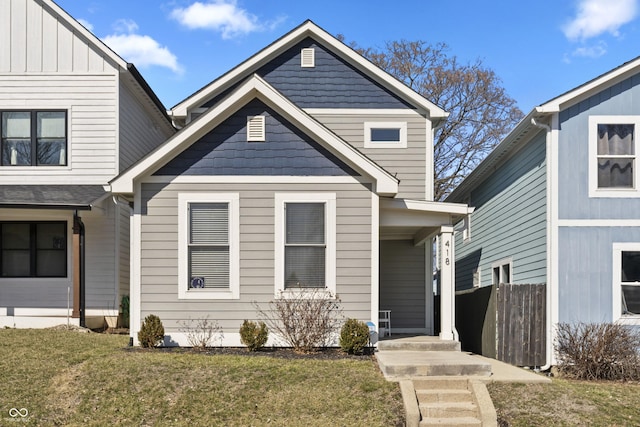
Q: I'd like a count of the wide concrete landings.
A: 2